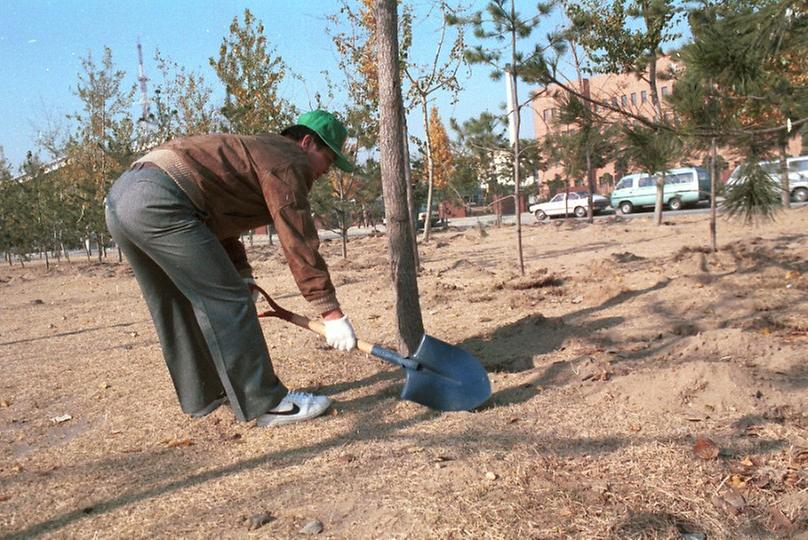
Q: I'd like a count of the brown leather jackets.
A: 1